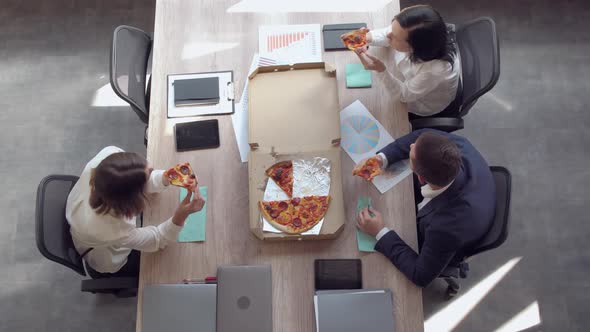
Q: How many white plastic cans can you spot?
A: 0